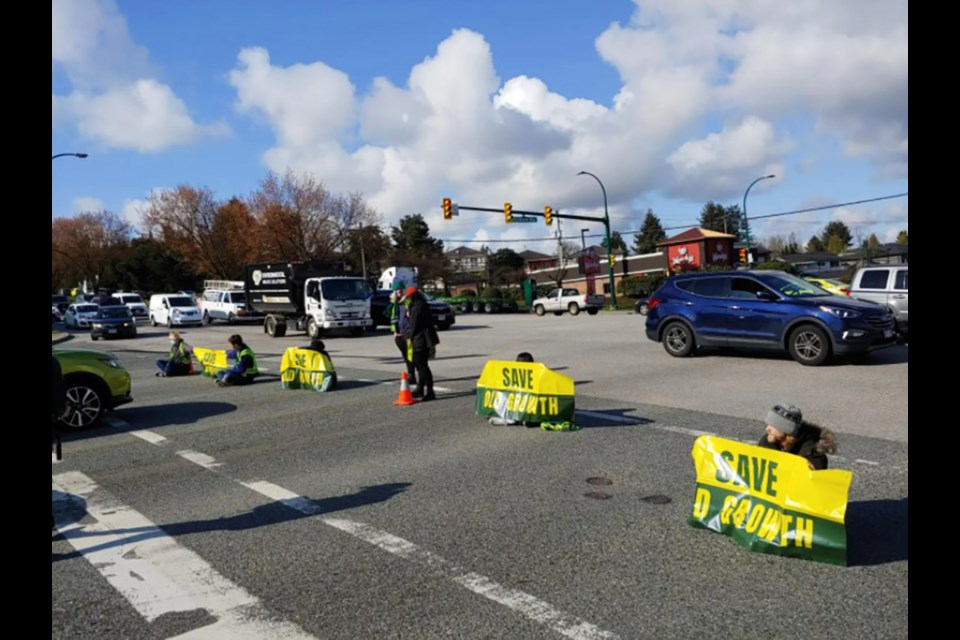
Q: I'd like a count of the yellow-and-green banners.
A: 4